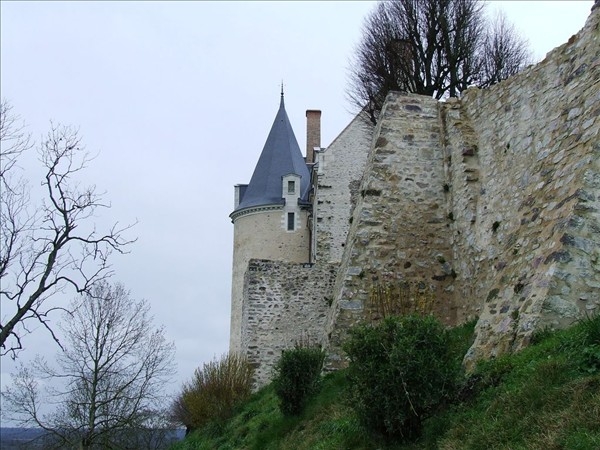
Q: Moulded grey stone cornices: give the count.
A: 1